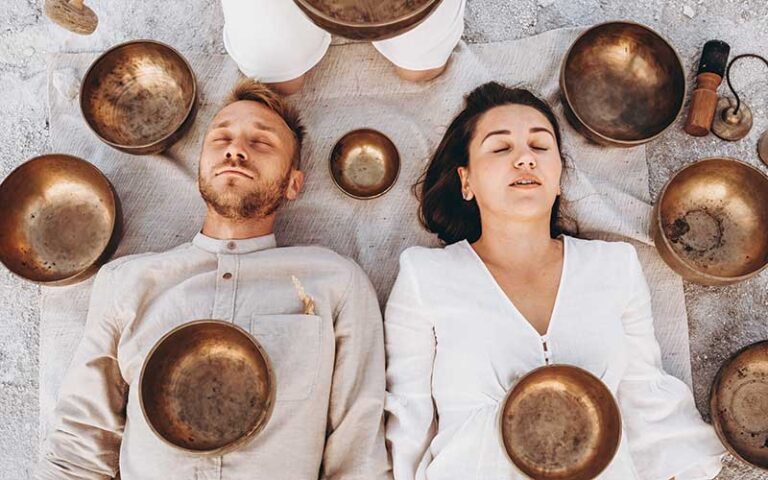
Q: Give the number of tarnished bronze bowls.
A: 9